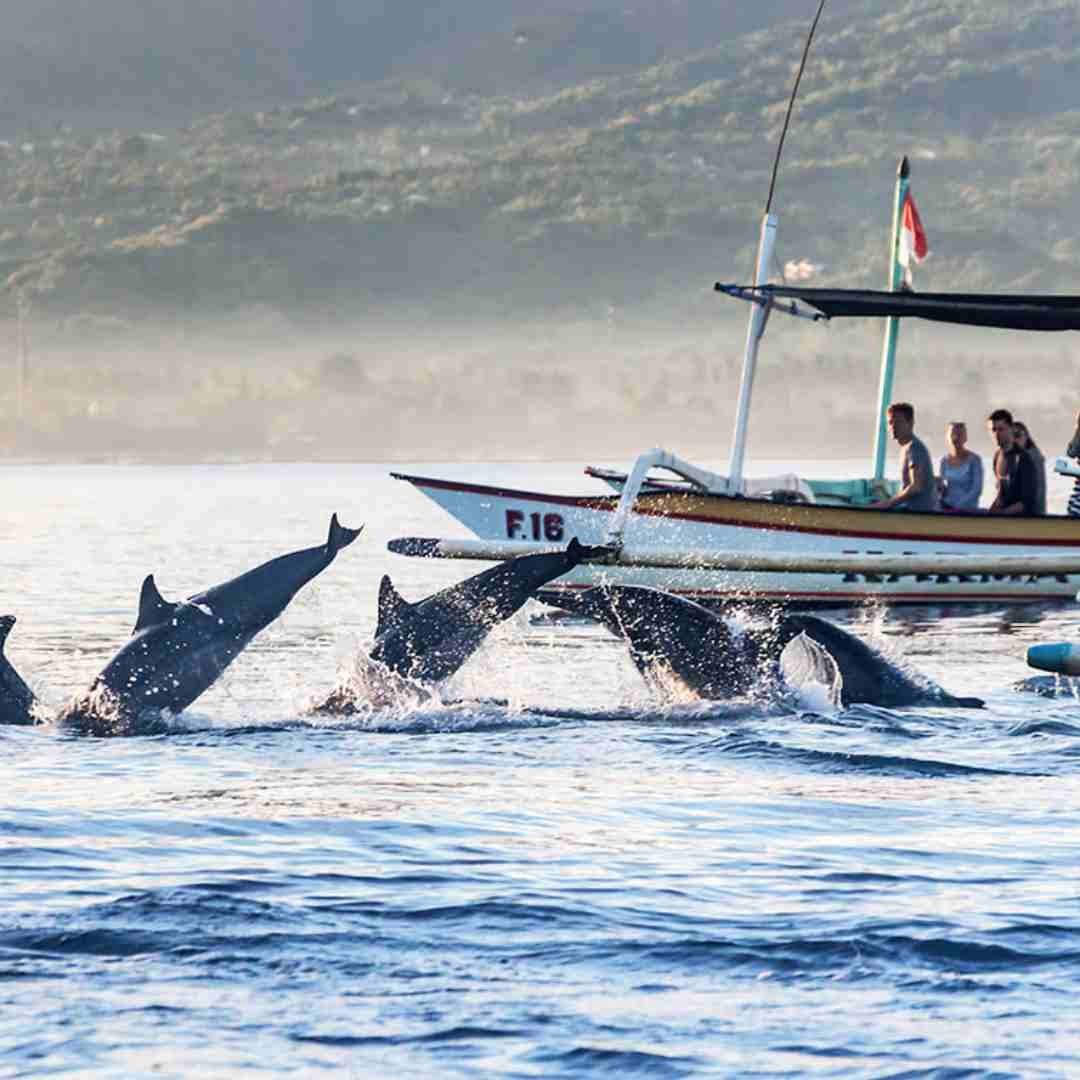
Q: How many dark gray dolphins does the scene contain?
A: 5